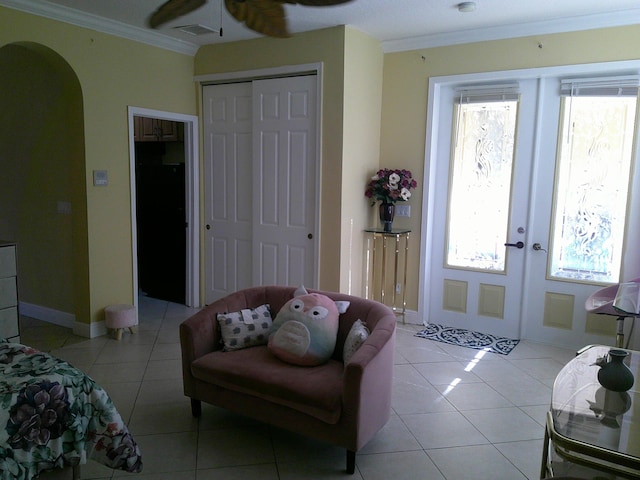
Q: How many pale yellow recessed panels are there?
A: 4